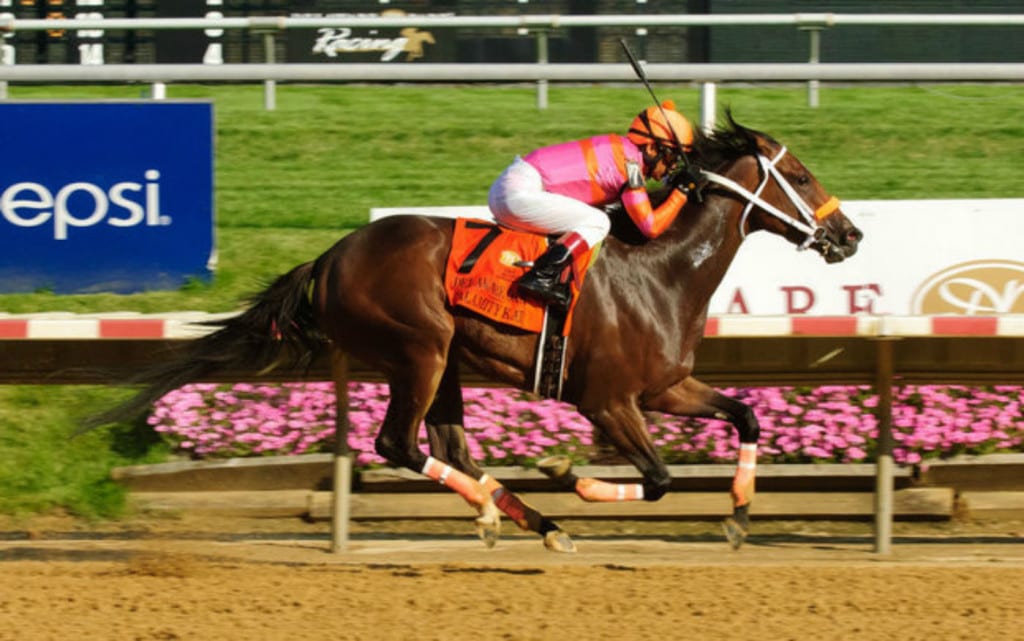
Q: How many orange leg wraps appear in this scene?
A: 4